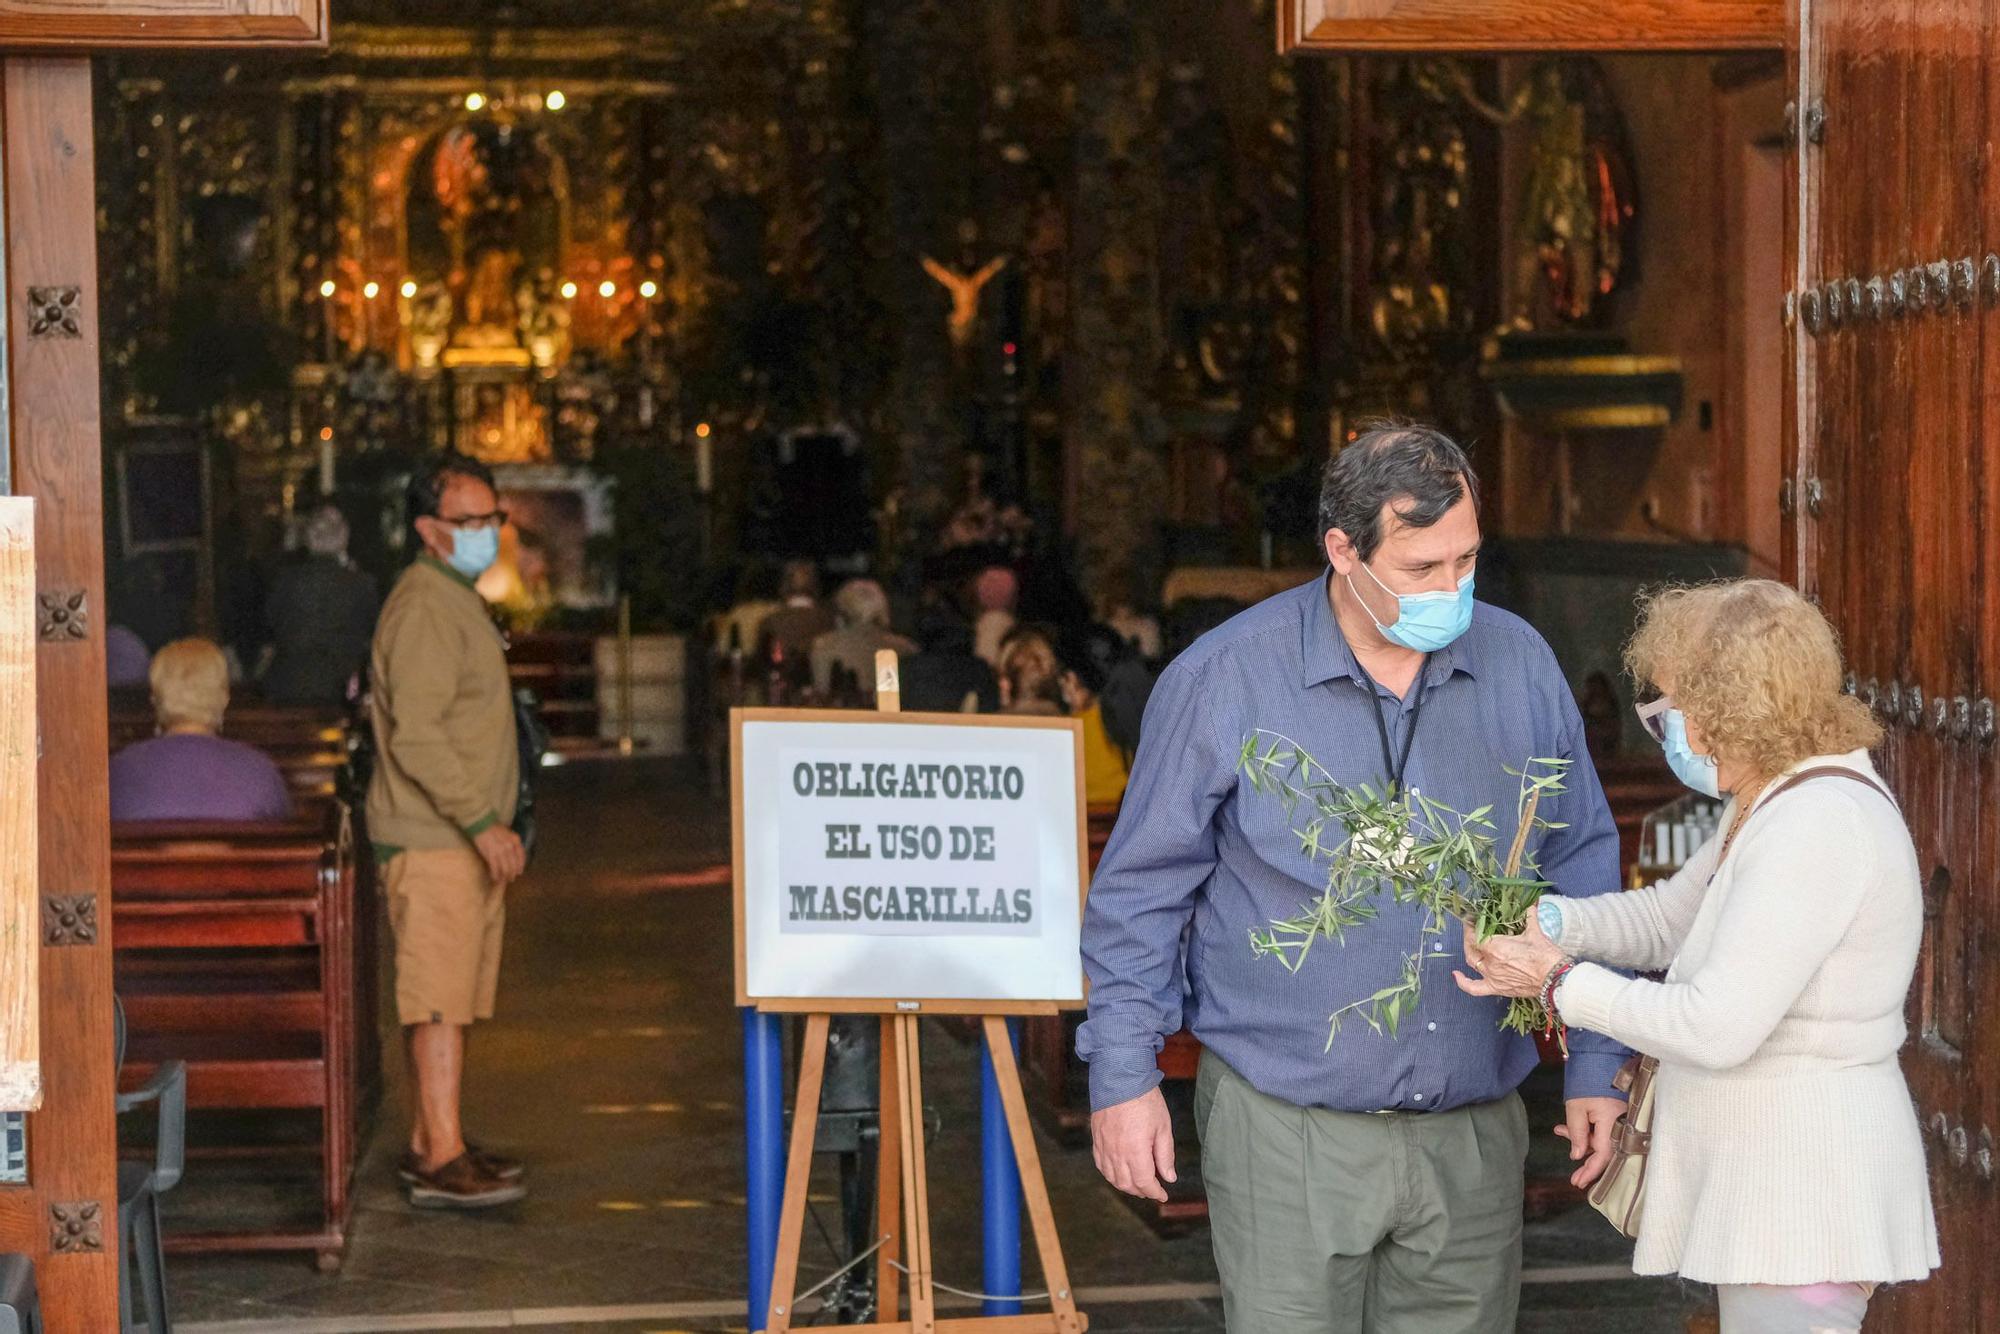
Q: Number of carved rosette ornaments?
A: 4